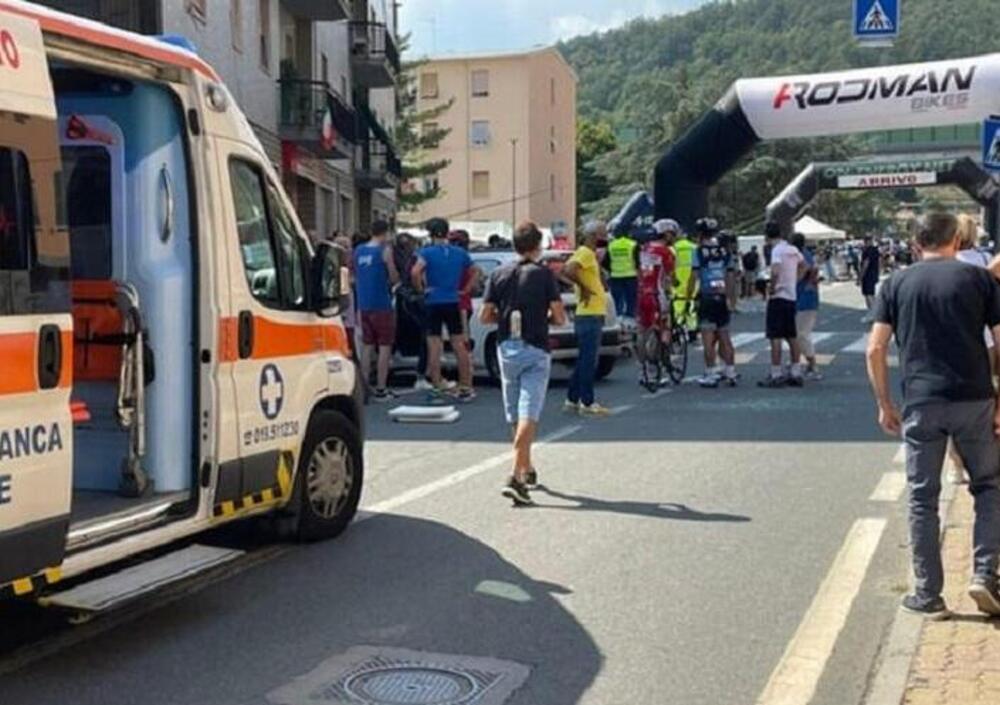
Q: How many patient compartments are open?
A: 1